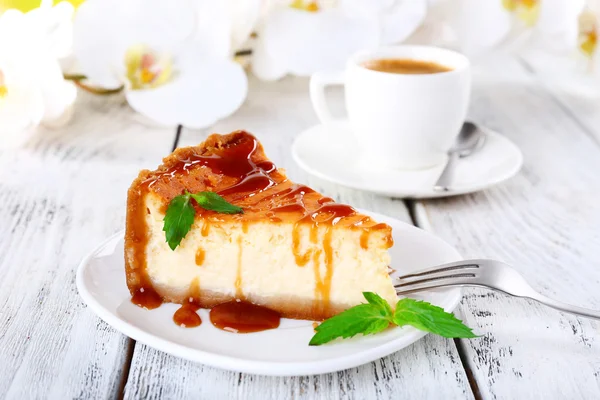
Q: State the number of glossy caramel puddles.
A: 3